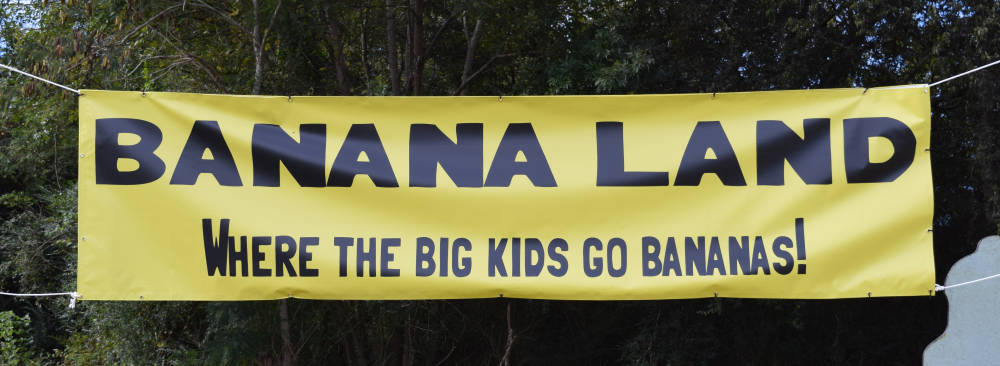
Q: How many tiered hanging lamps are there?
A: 0